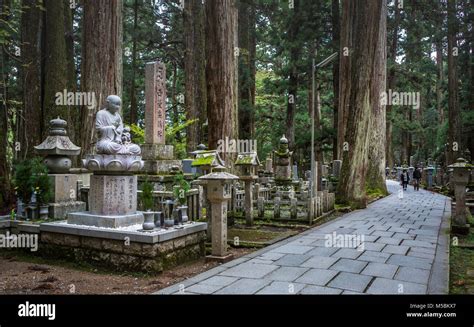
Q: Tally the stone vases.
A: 2